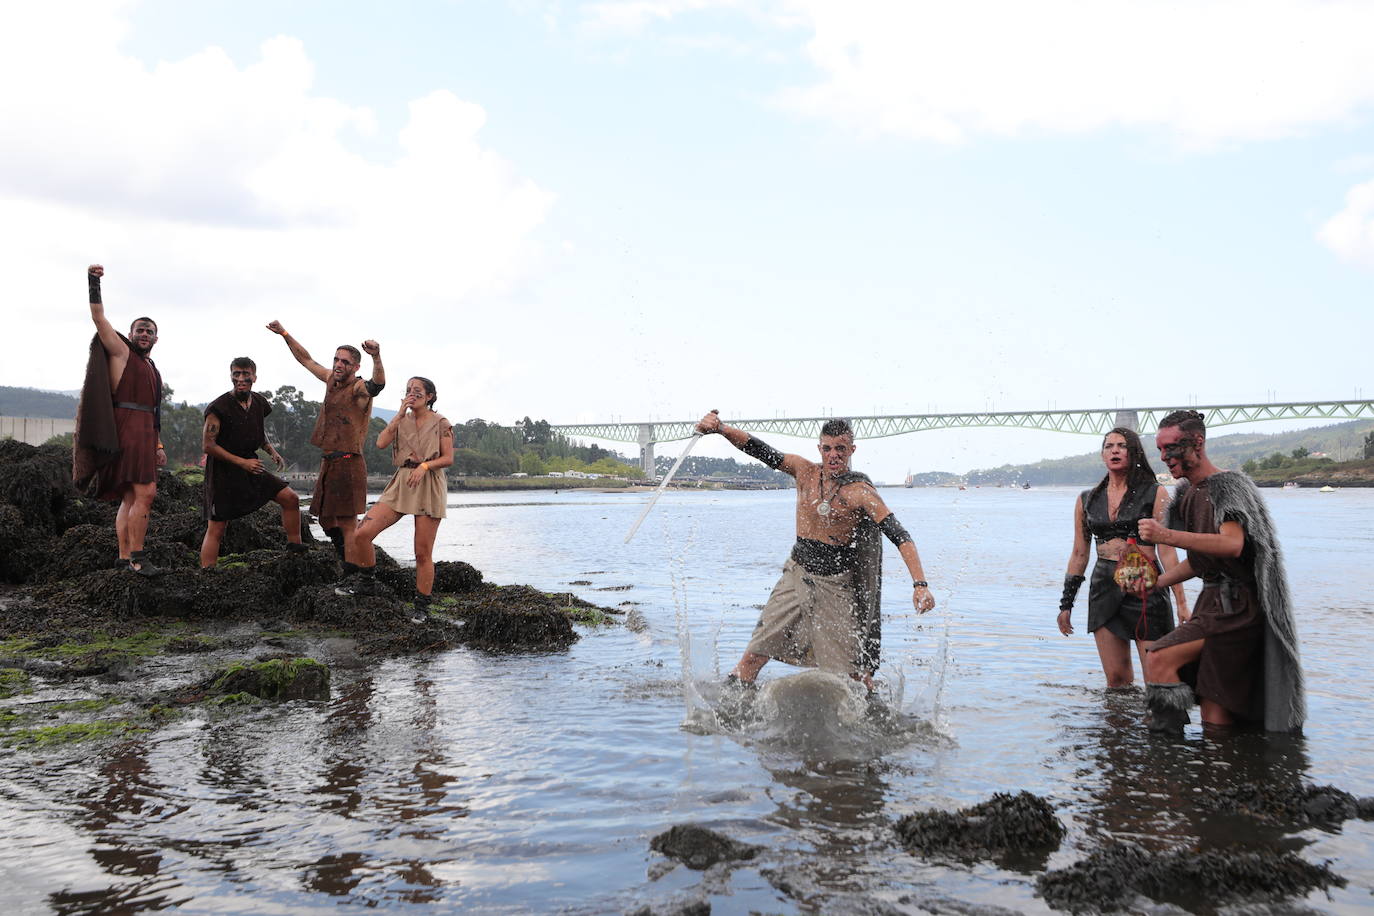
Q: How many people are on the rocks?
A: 4